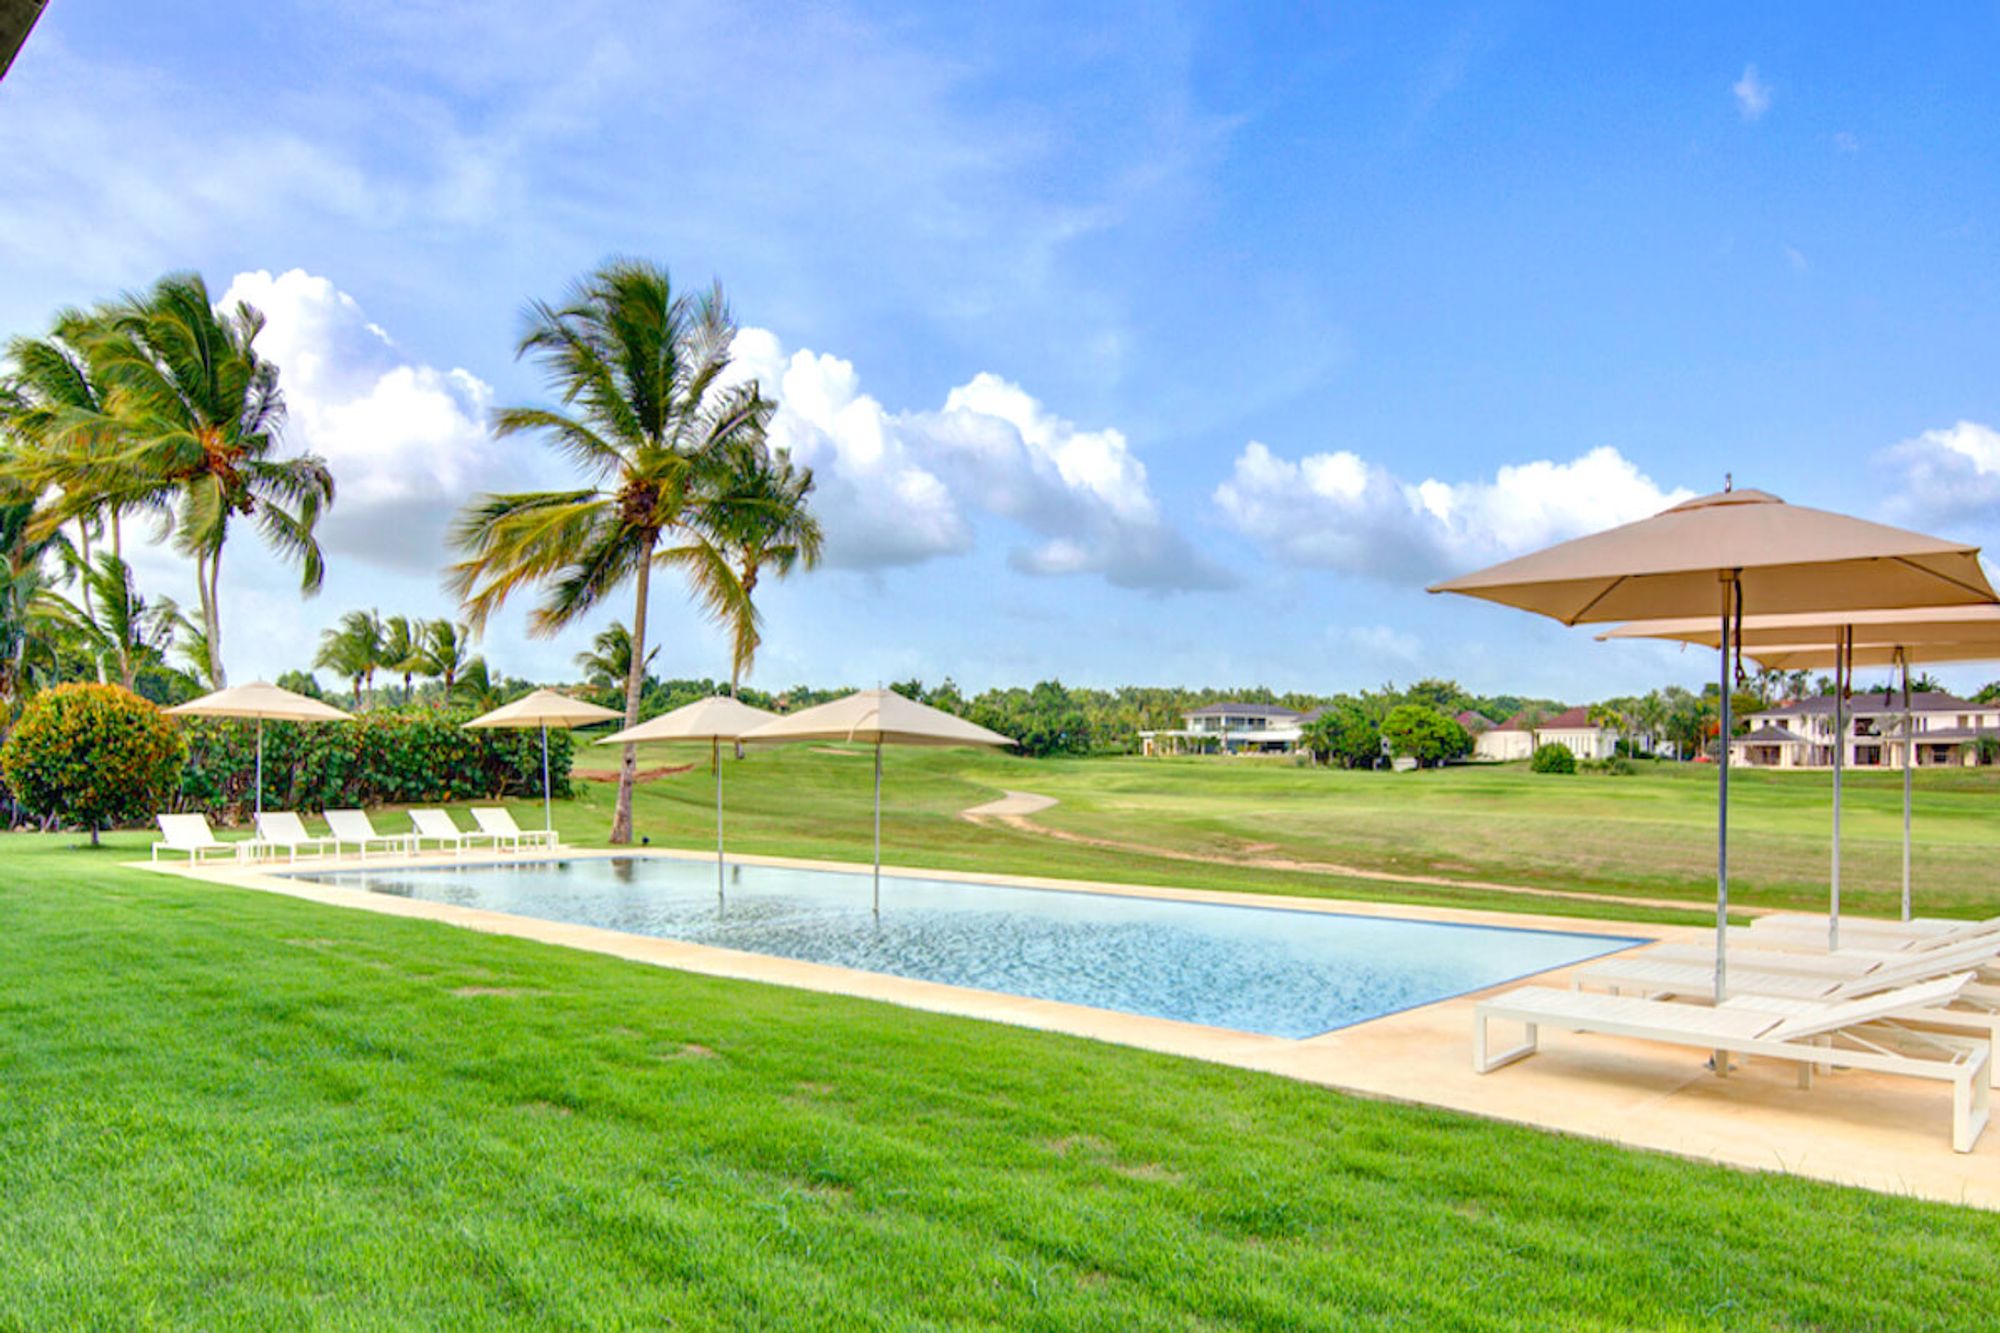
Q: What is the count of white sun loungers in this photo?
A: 10